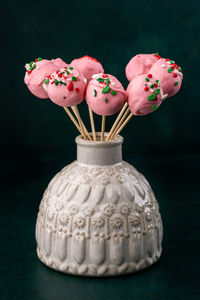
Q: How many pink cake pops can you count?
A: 8